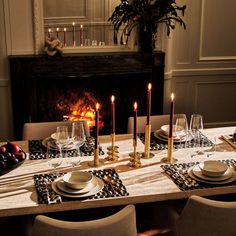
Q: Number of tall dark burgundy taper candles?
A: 5